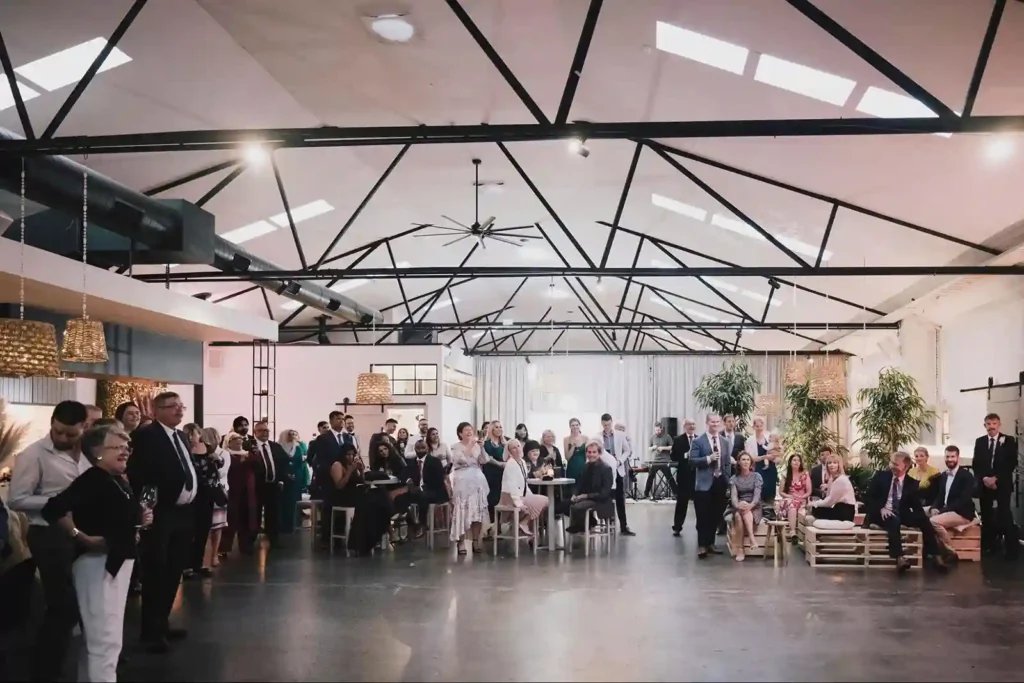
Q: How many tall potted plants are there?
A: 3